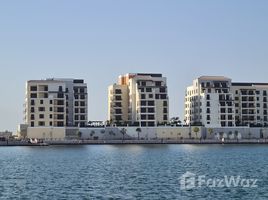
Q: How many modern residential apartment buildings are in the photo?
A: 3